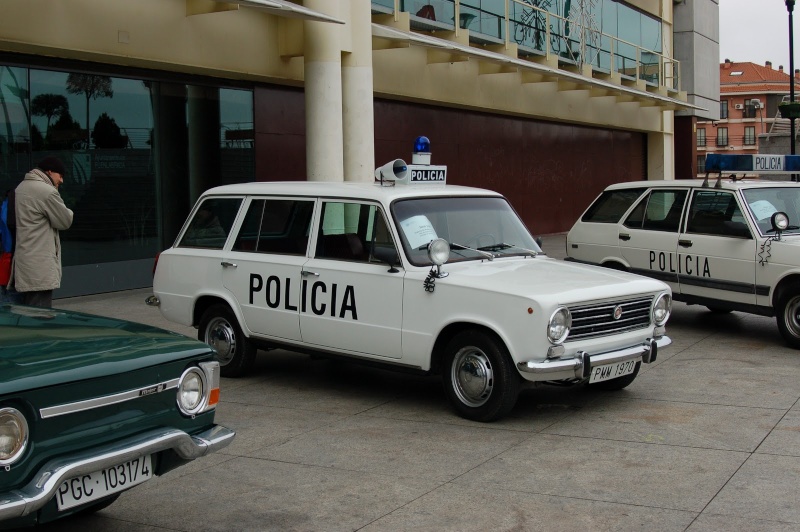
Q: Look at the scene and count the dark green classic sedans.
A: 1